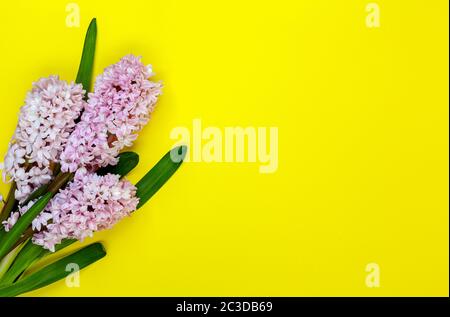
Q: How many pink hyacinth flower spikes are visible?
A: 3